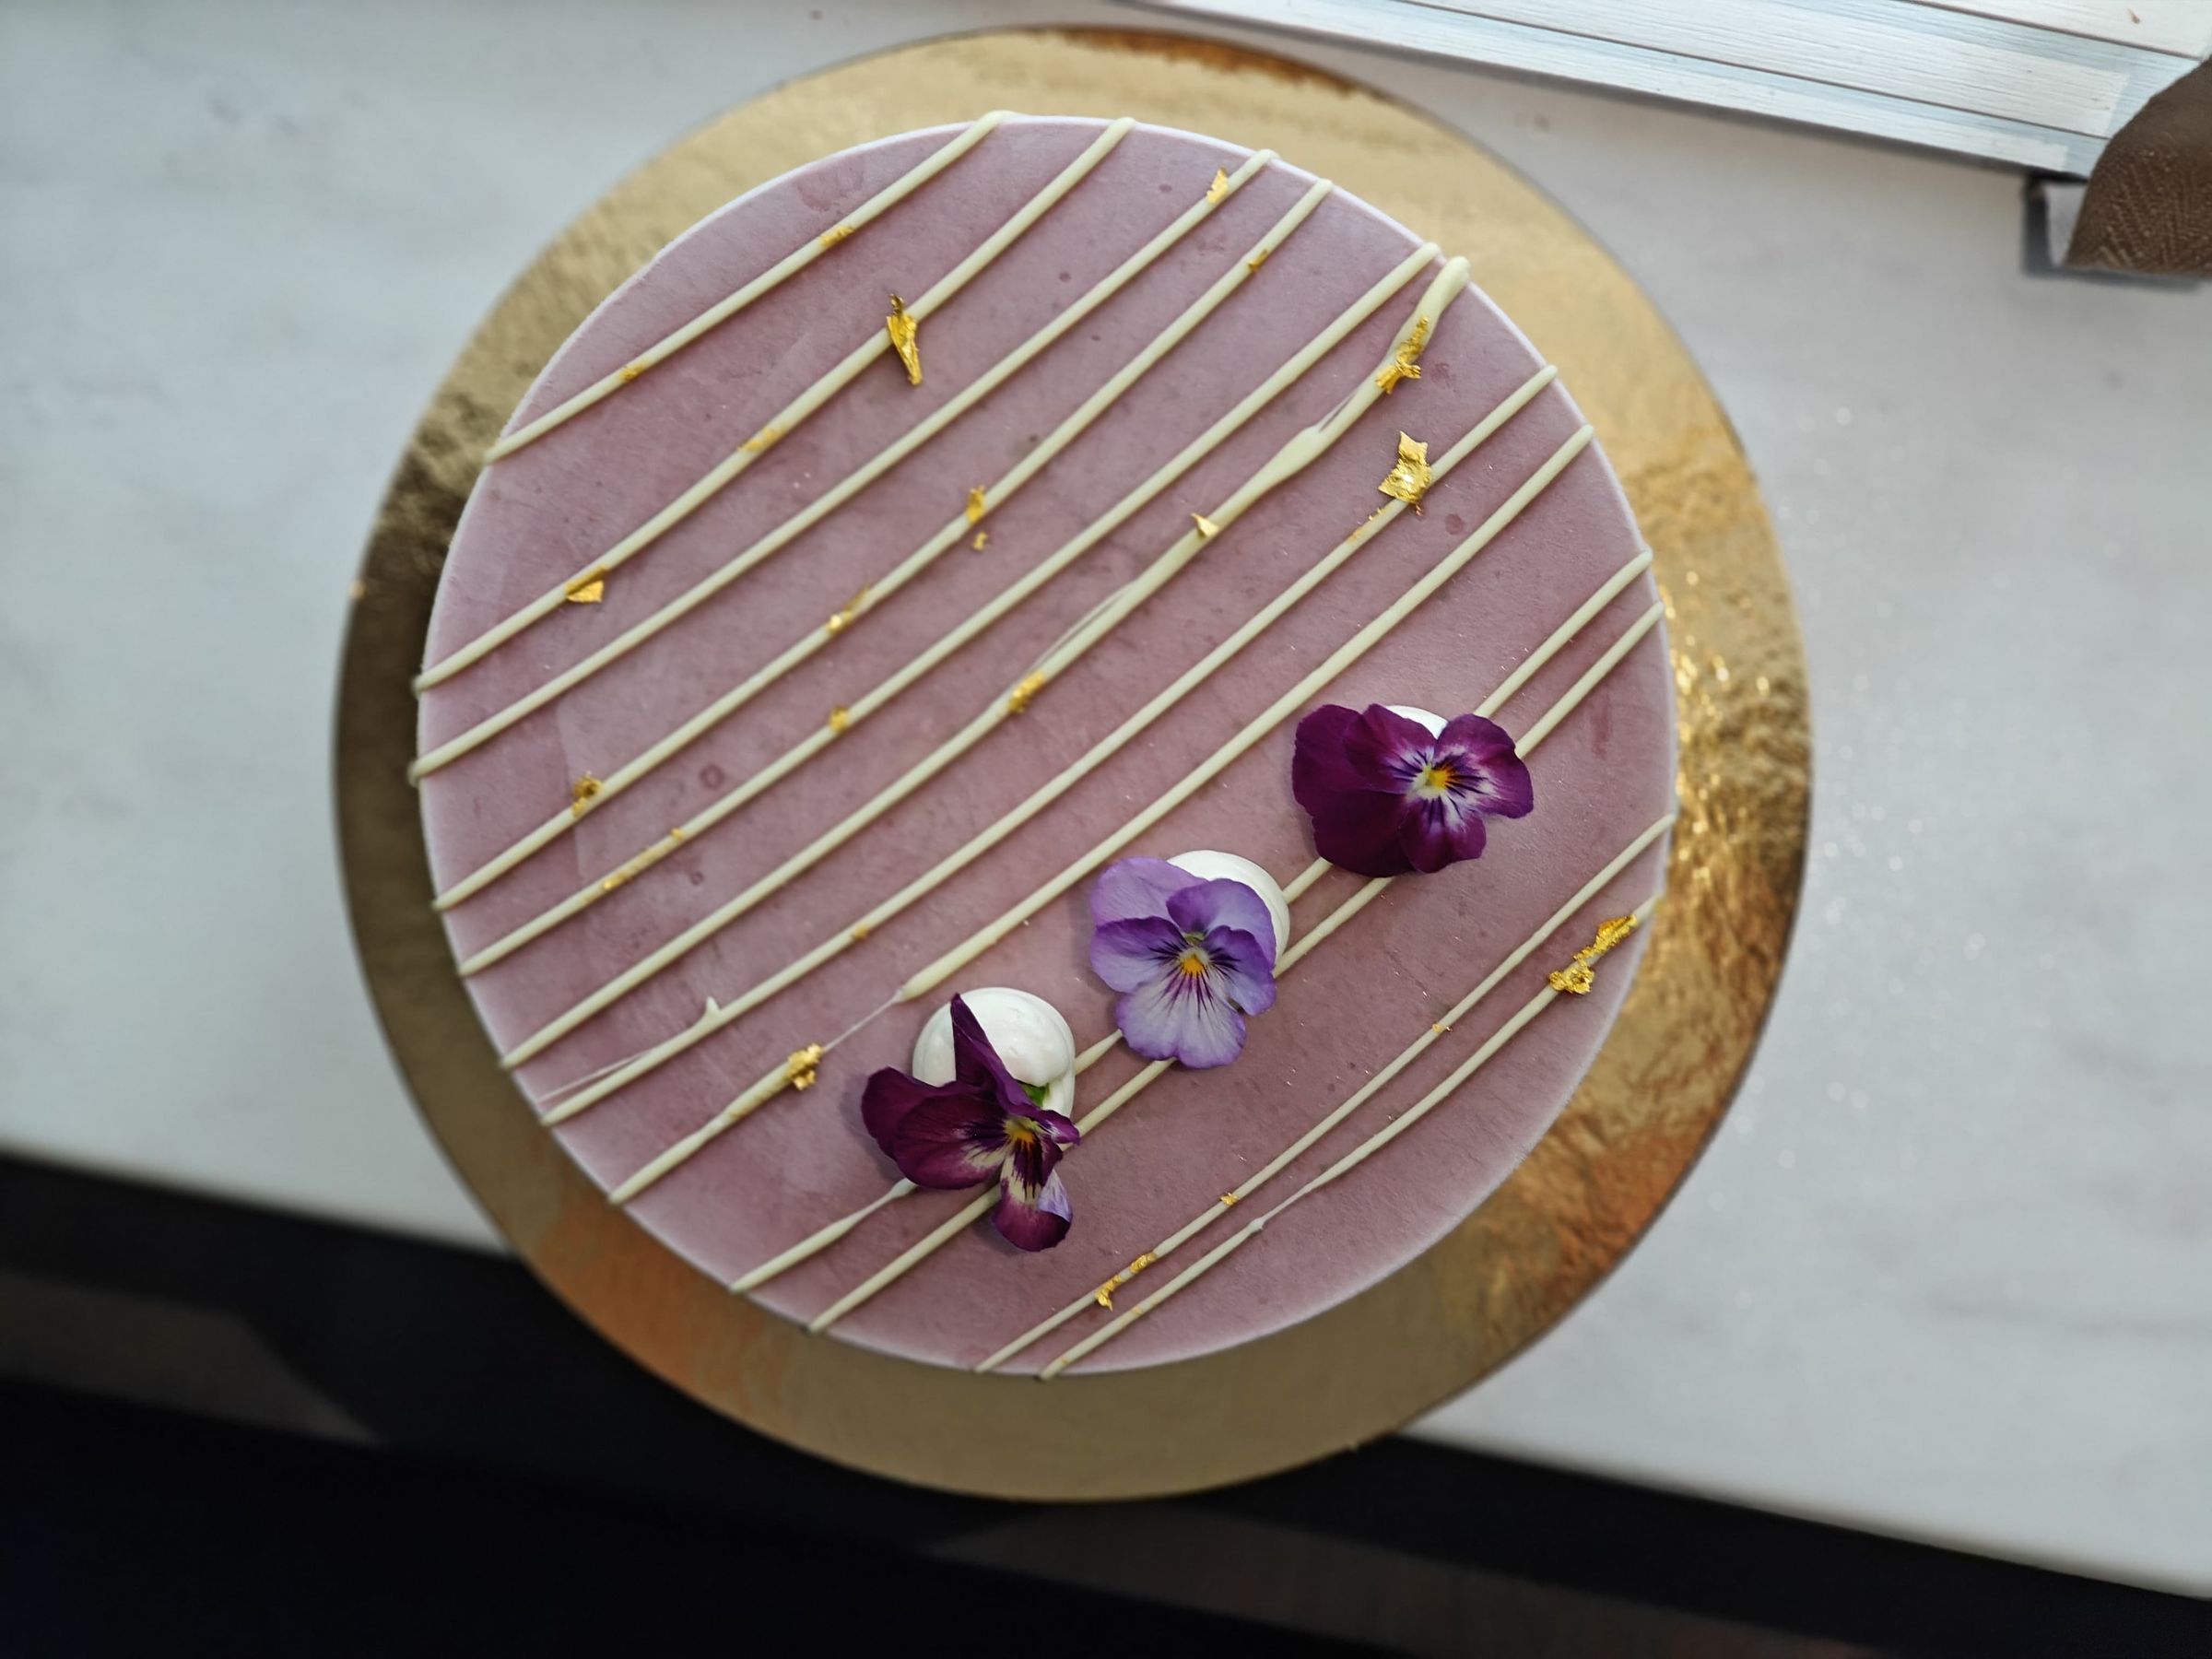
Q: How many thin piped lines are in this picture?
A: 12